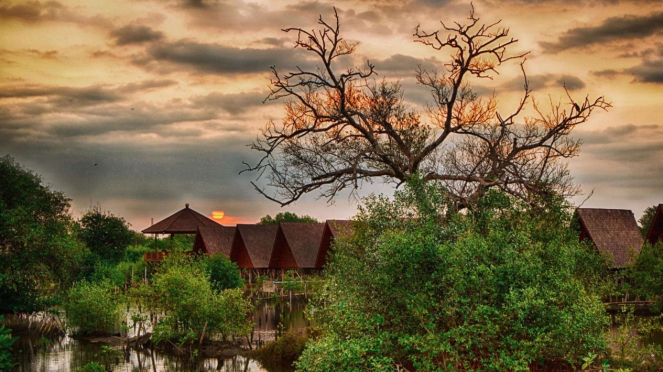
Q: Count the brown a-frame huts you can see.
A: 6